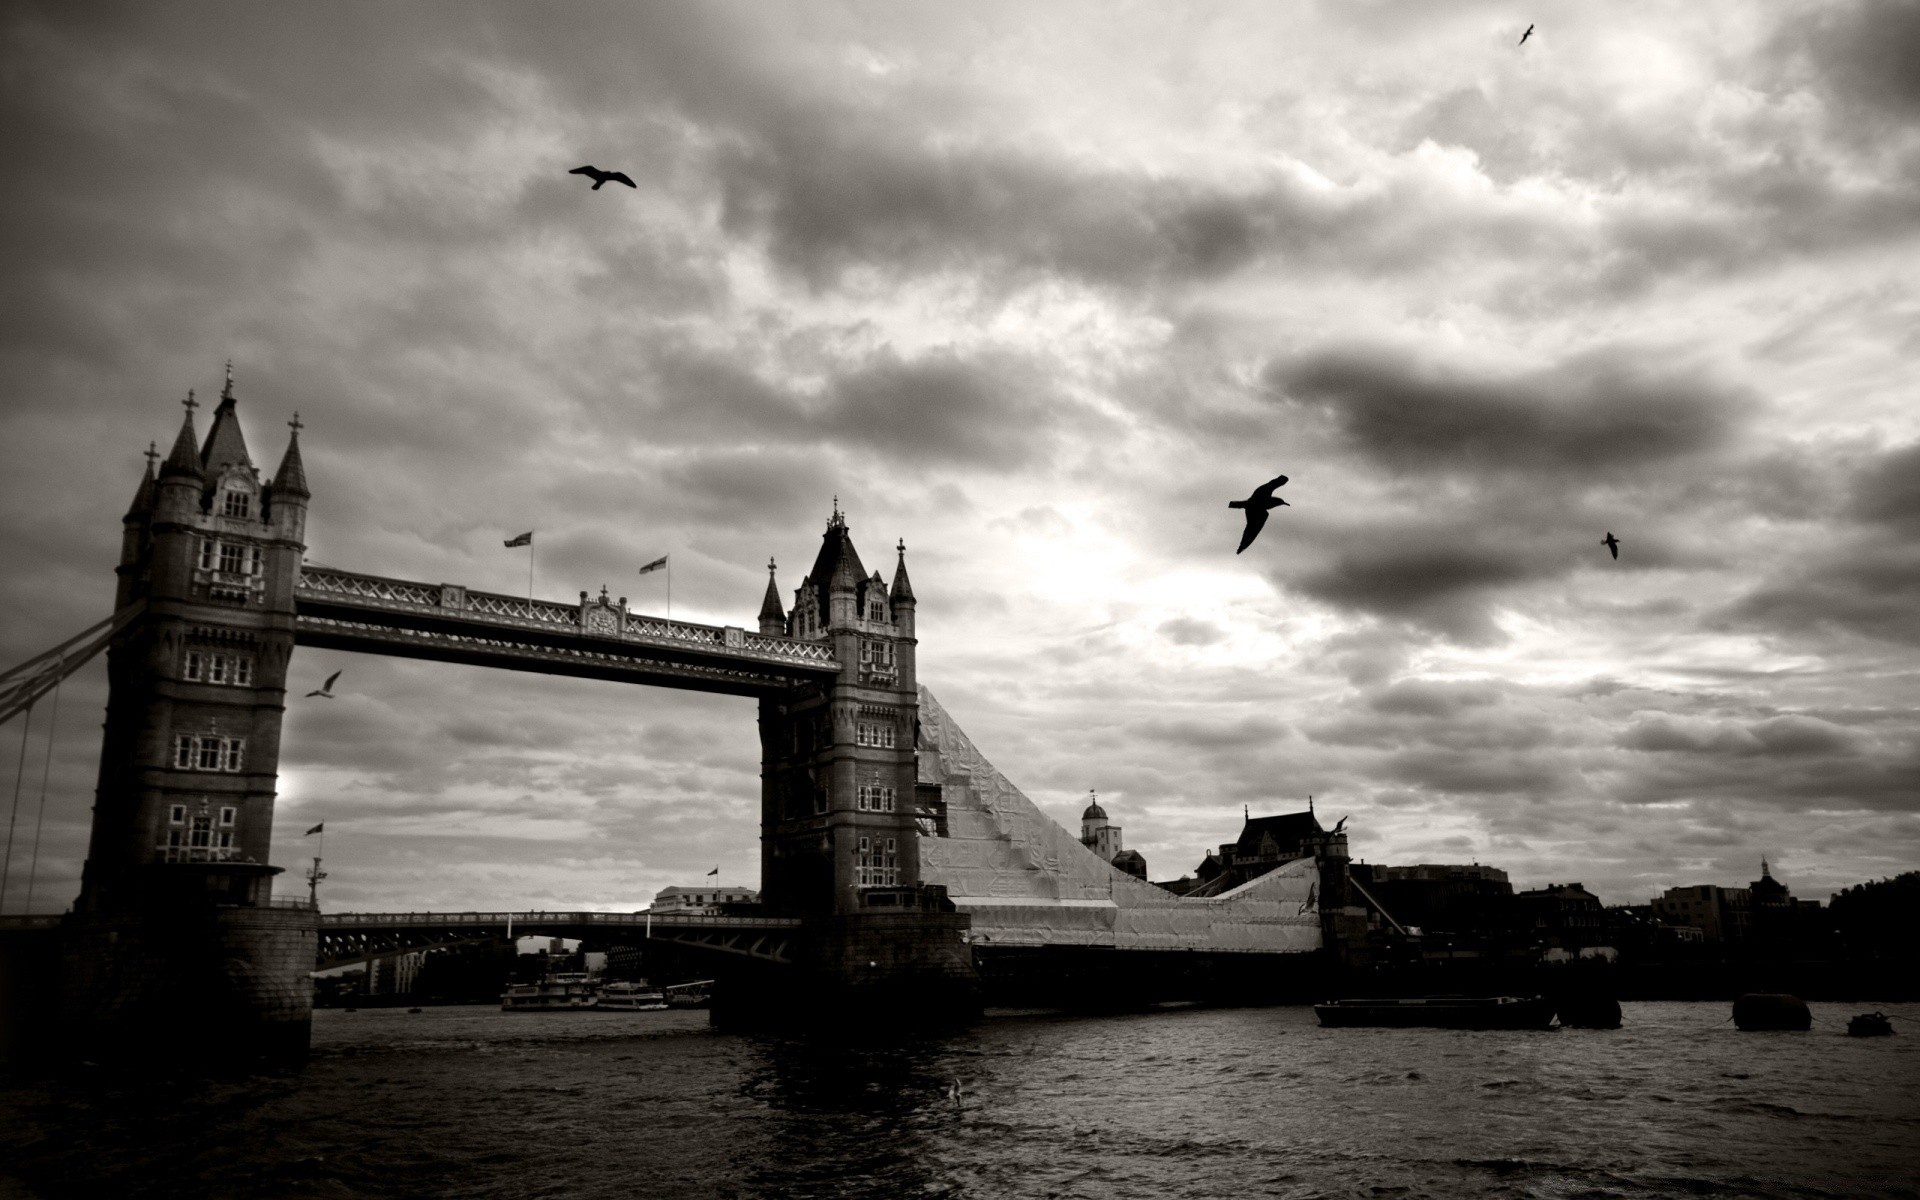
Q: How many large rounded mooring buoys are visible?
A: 2